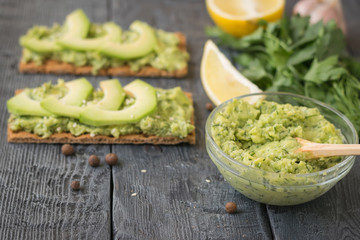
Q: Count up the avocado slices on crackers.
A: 6